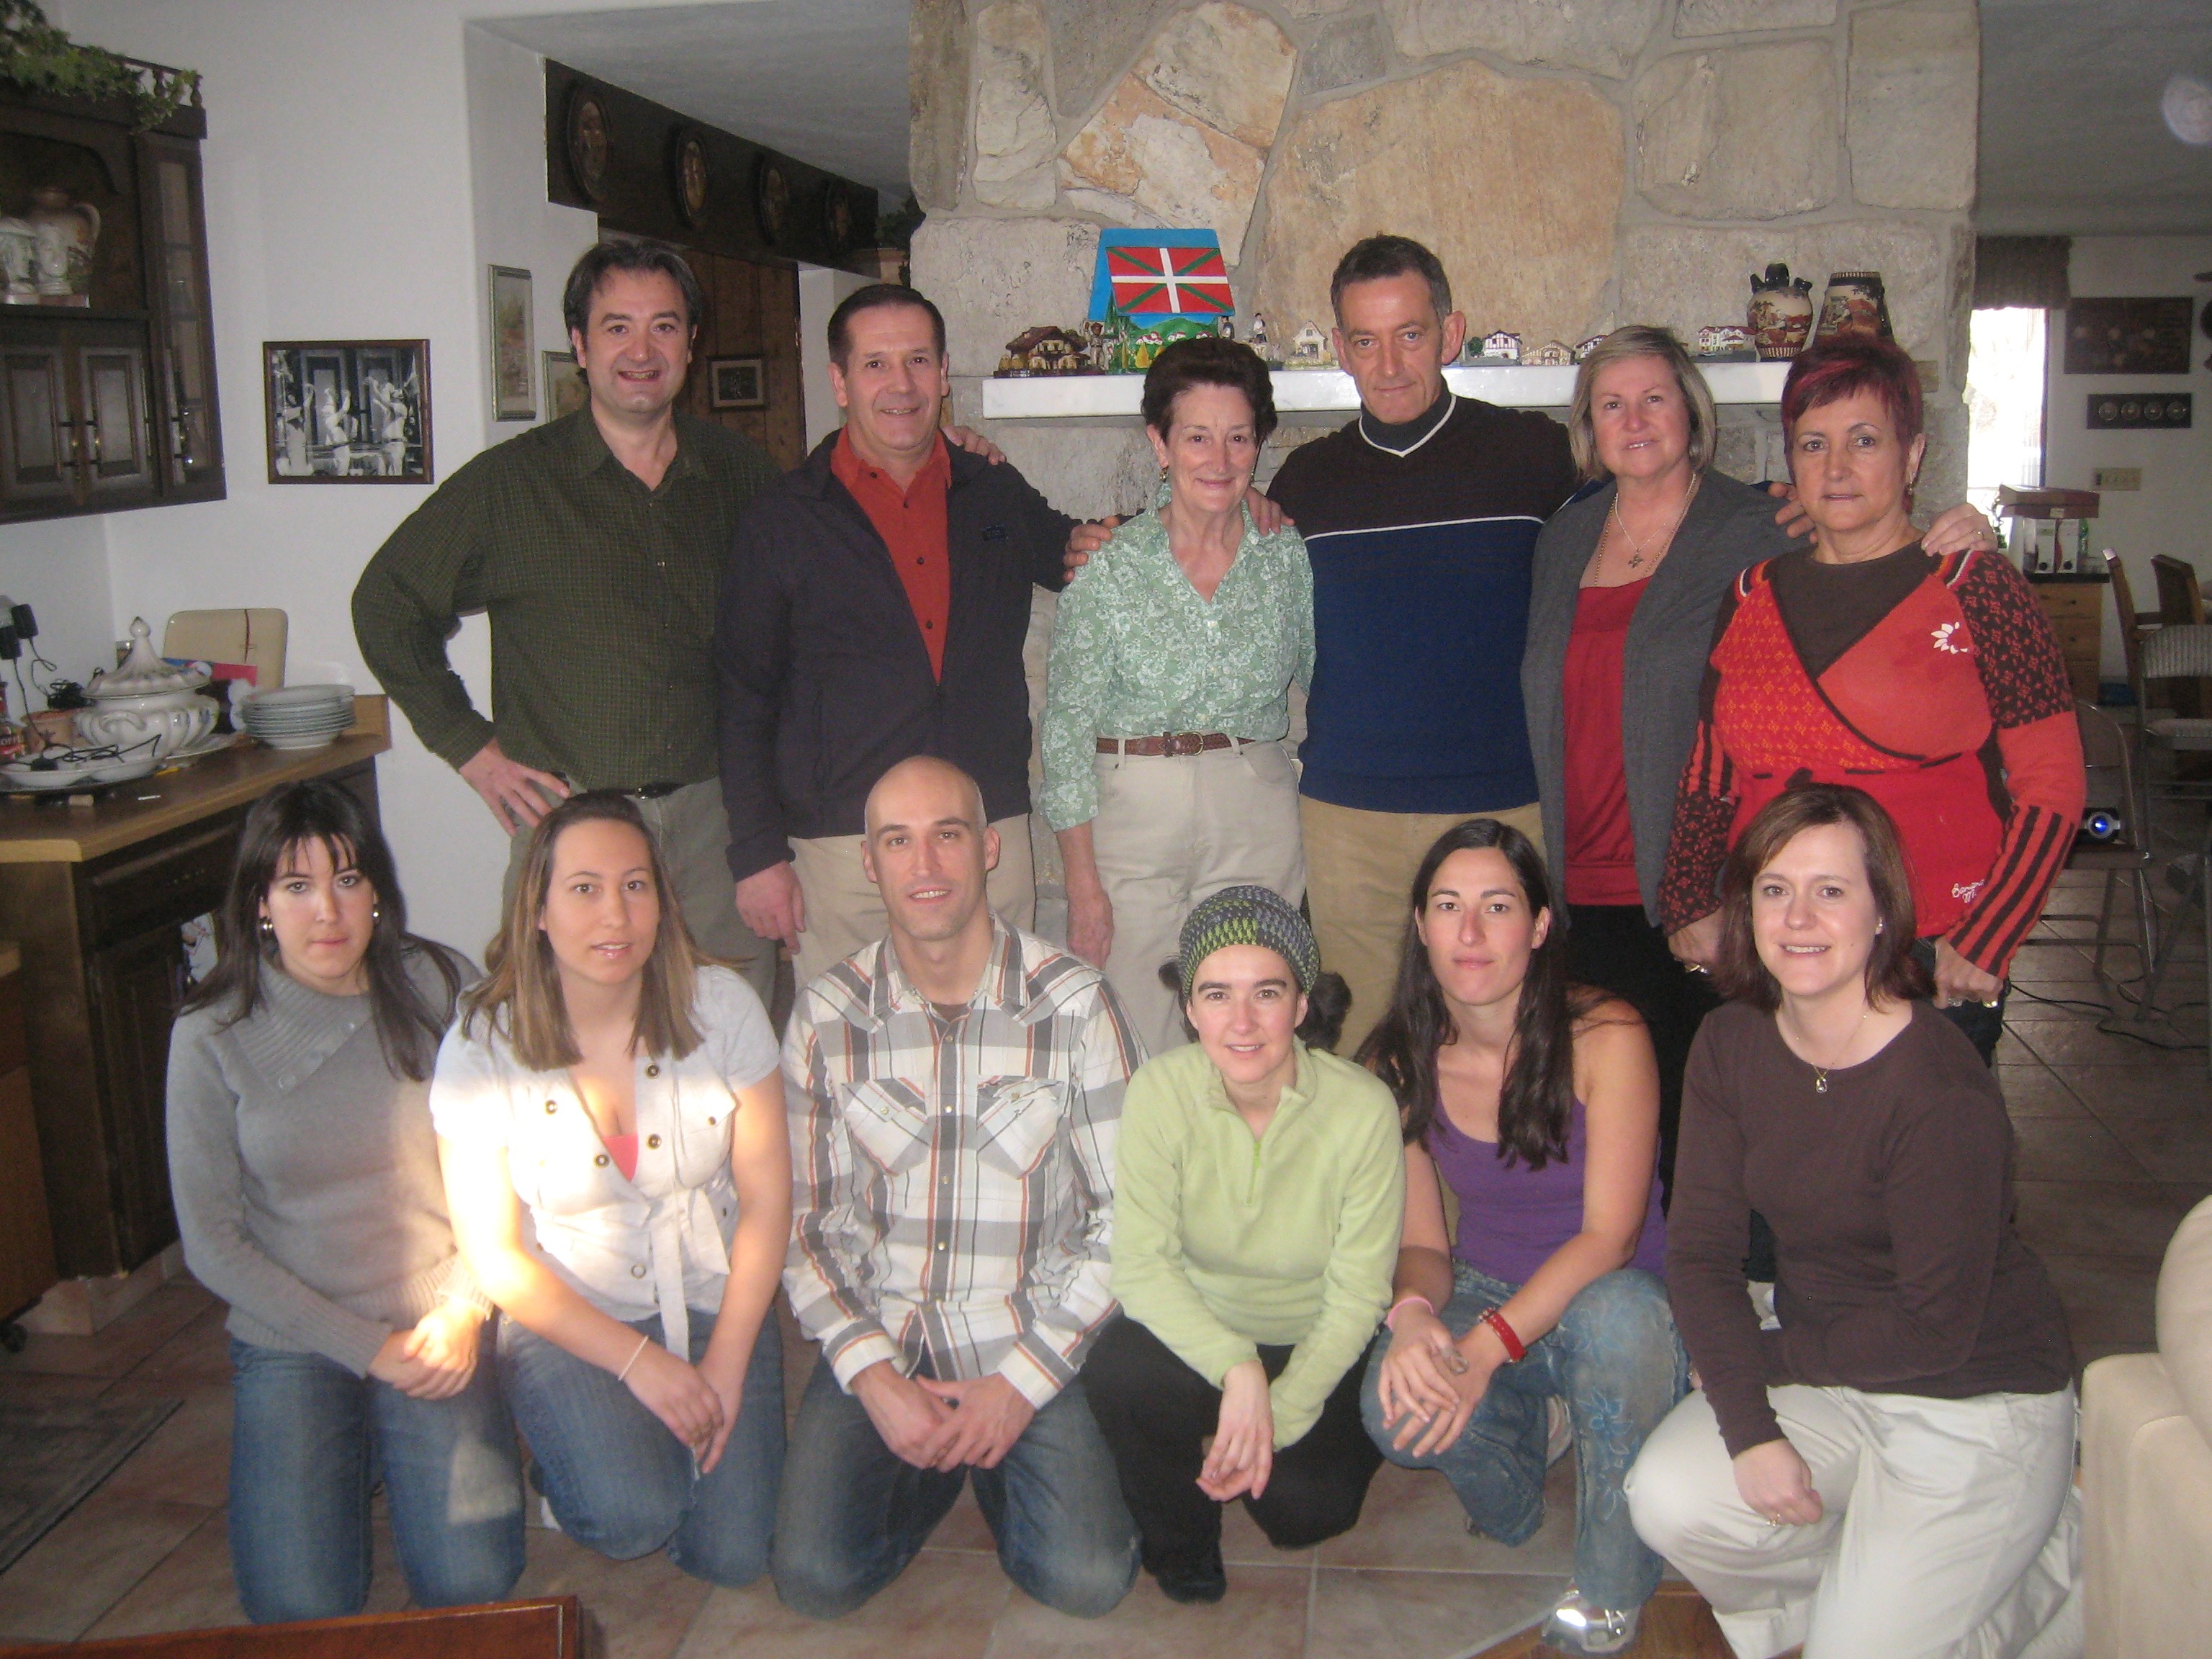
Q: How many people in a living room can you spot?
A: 12